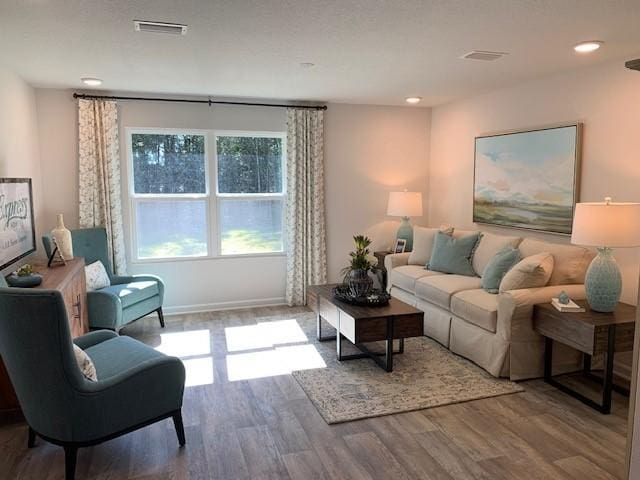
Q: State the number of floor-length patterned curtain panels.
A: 2